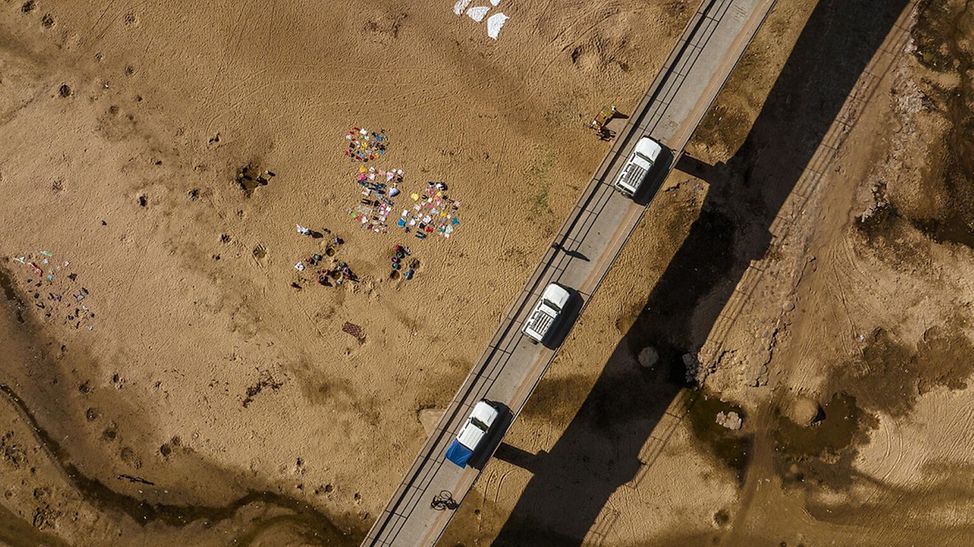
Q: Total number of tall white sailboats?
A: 0